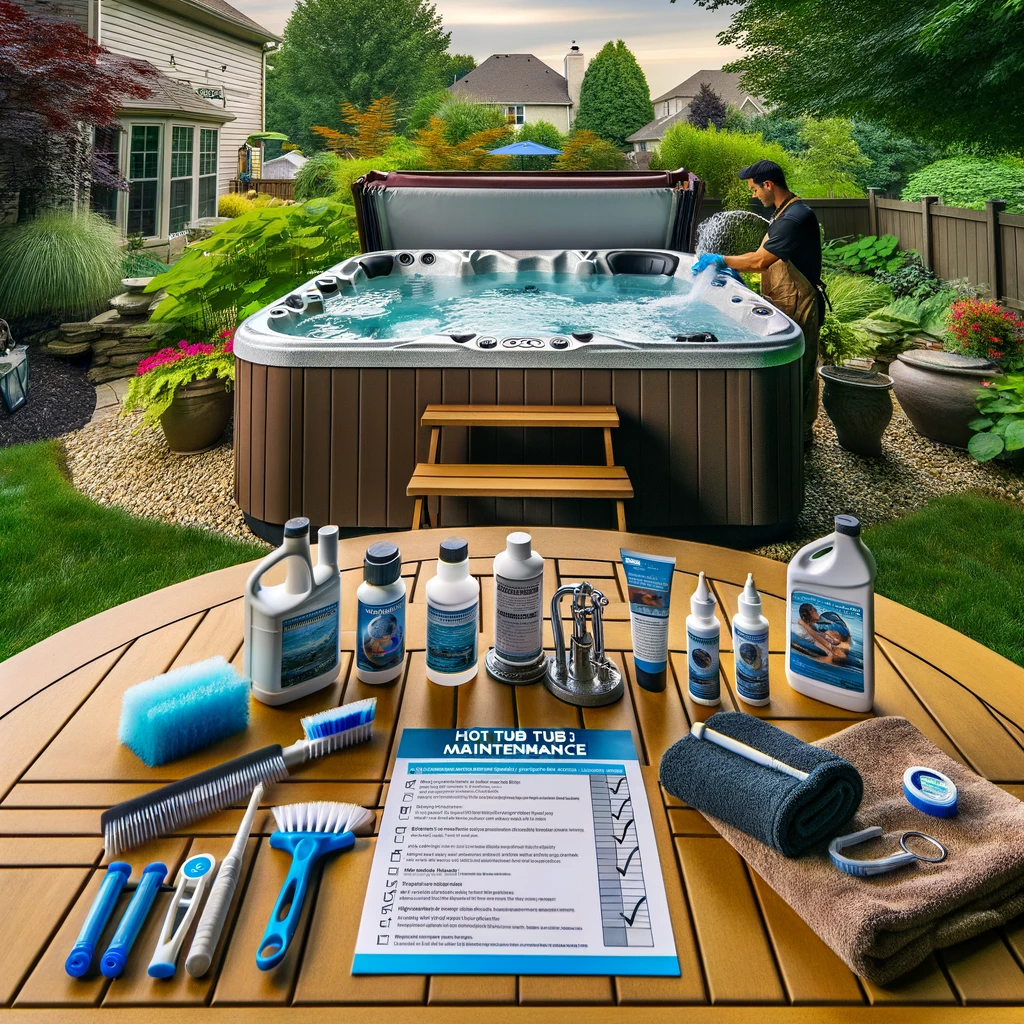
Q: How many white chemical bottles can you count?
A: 7